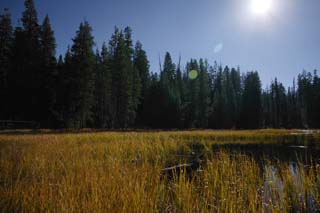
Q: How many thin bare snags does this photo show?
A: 2